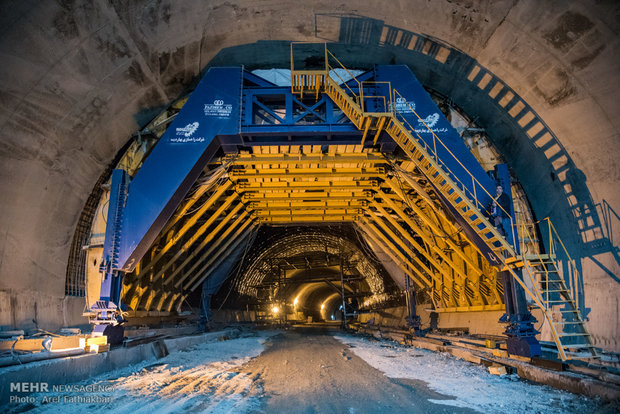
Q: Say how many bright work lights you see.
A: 3